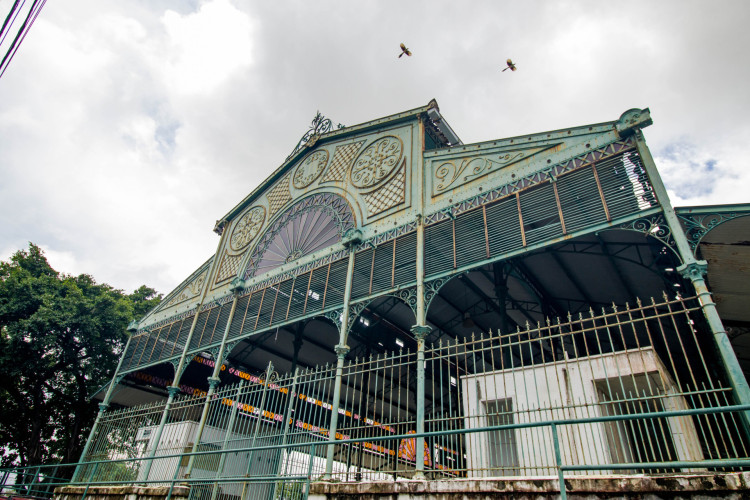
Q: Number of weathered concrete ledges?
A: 2